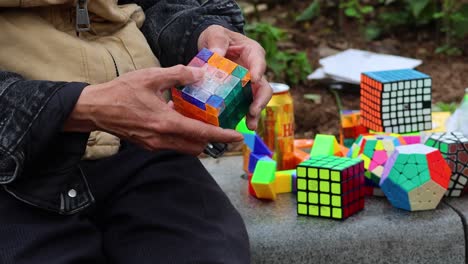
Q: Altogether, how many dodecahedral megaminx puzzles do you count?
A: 2